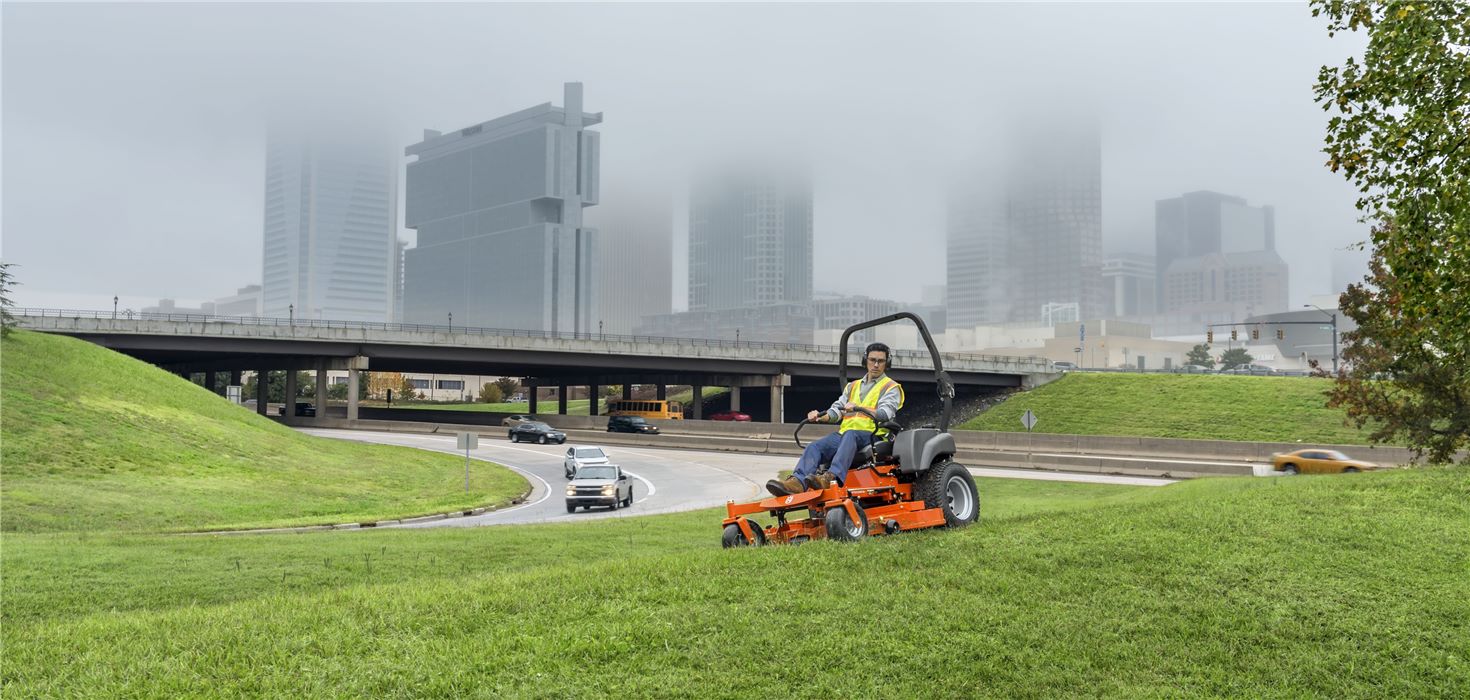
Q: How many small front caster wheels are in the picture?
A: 2